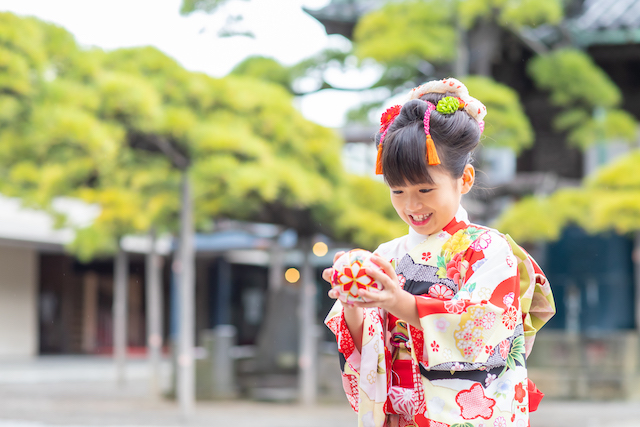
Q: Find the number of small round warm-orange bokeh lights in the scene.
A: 2